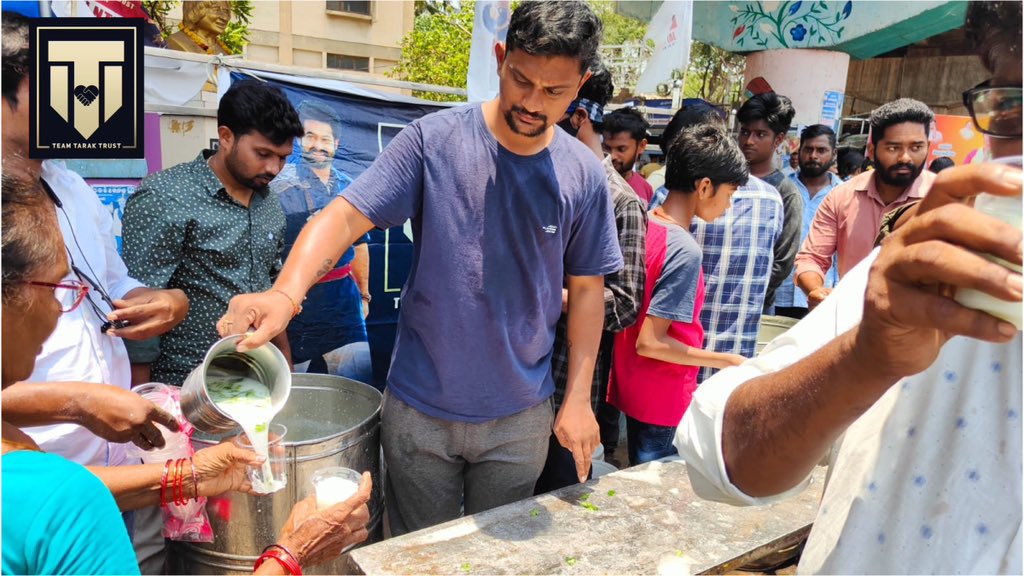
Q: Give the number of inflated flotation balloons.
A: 0